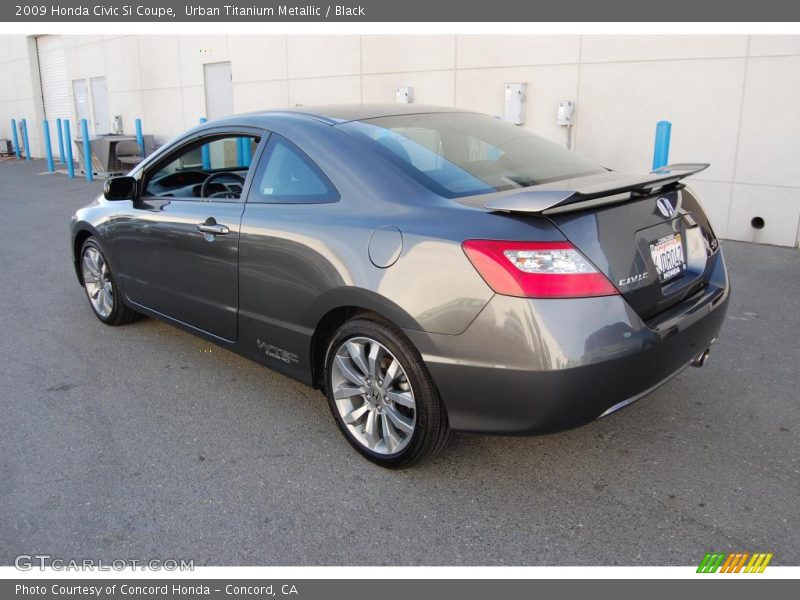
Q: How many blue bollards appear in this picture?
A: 11